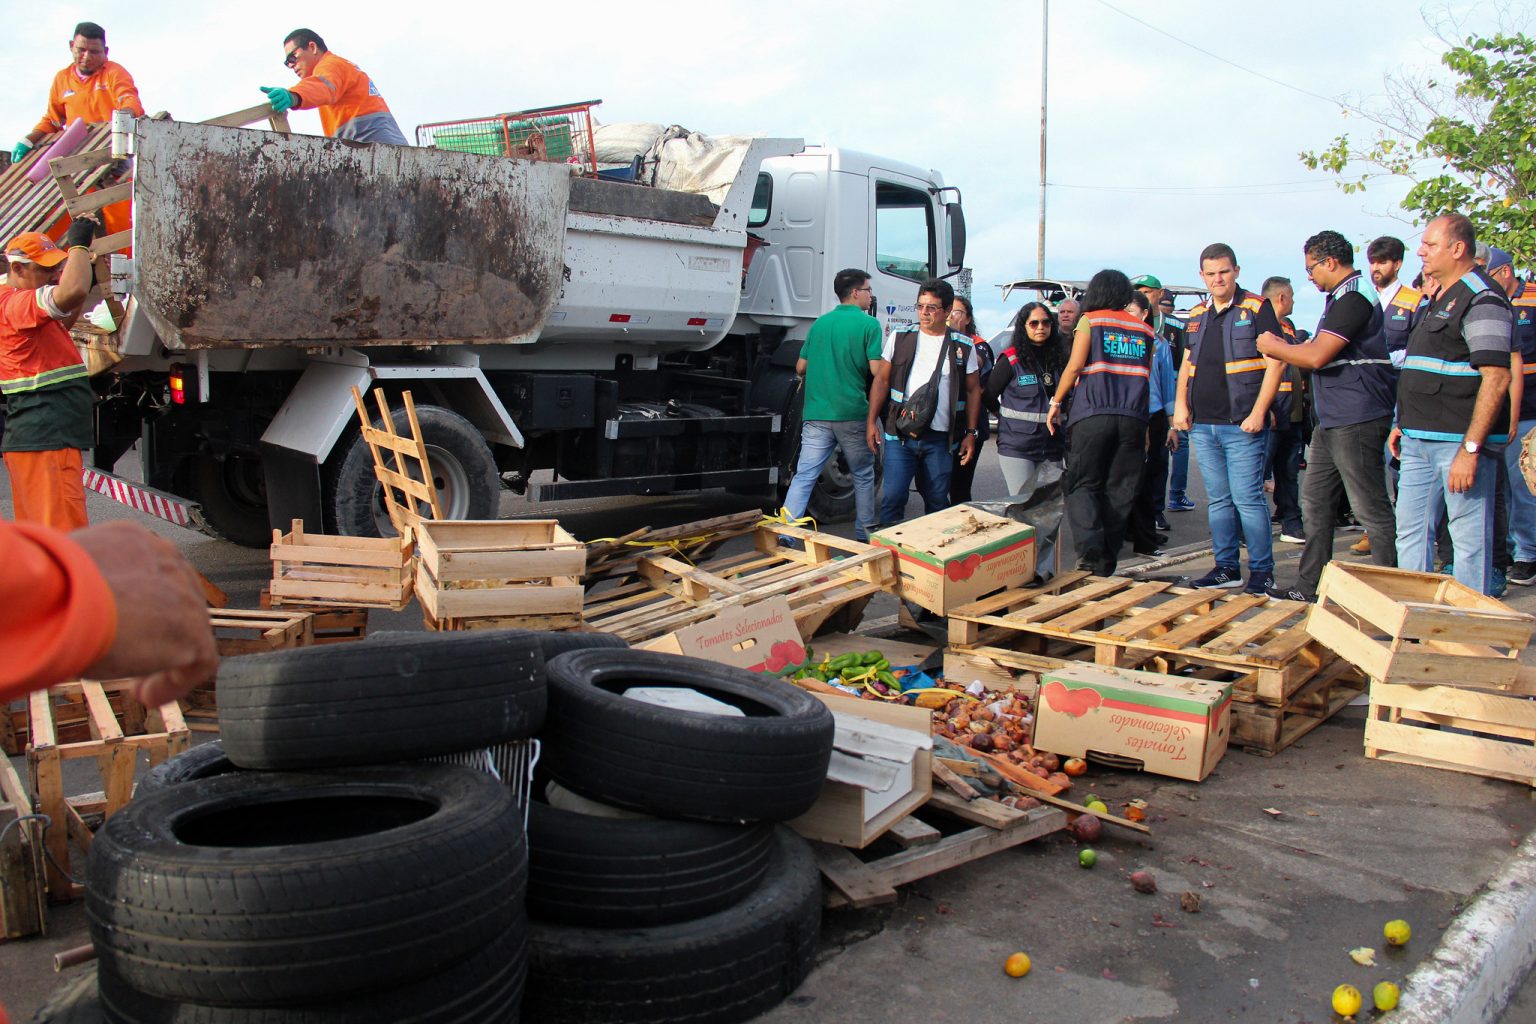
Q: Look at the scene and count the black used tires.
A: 8